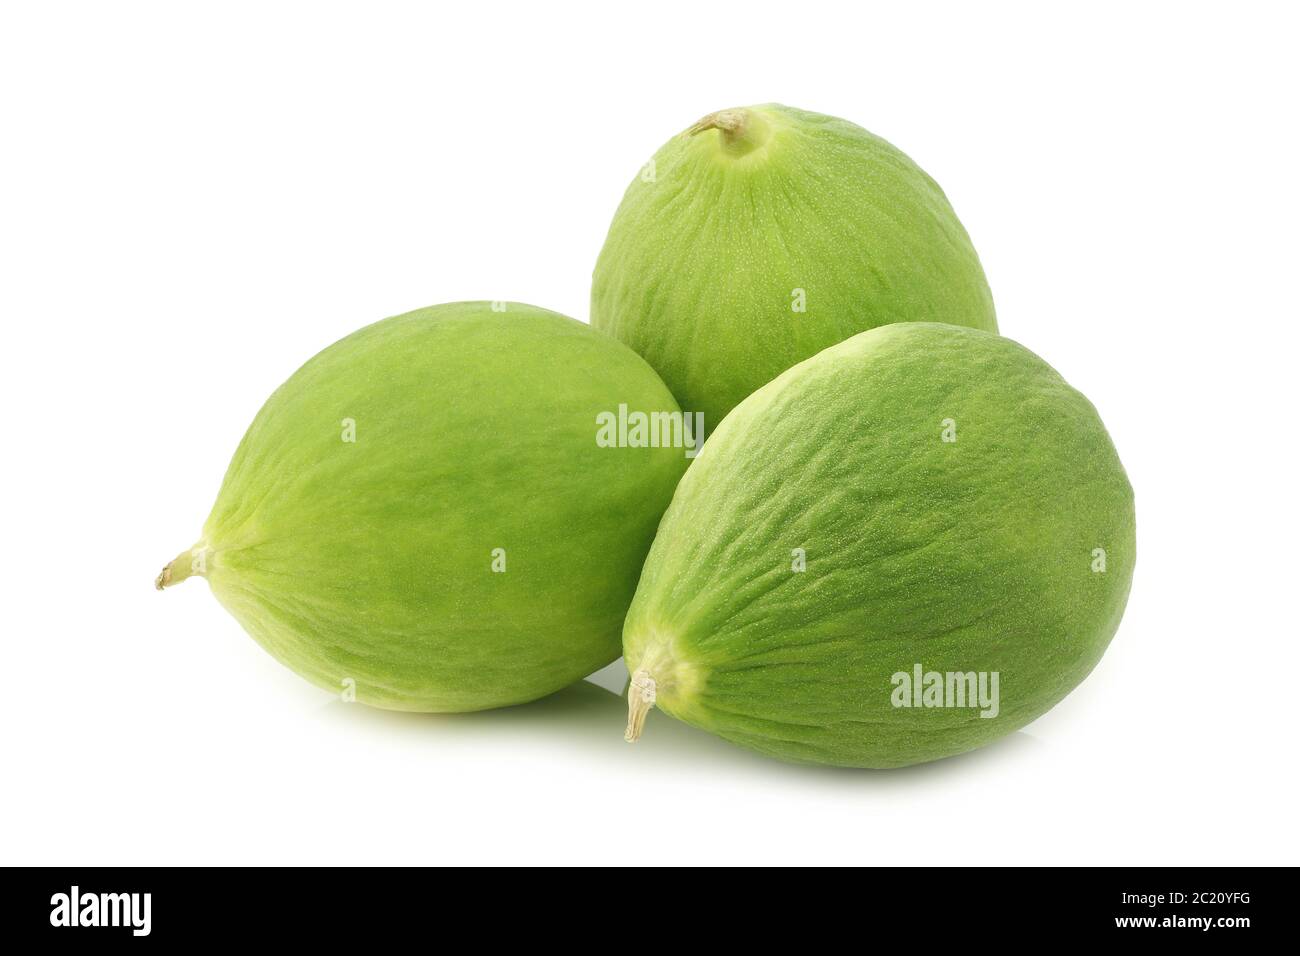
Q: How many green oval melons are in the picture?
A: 3